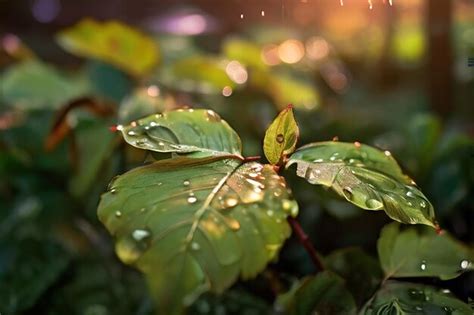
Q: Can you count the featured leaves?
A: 4